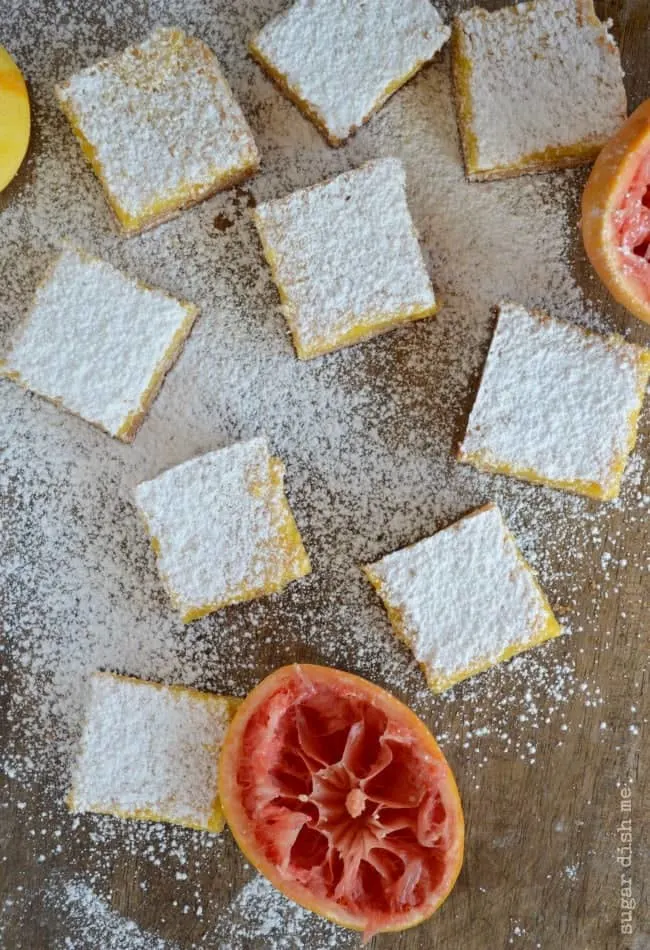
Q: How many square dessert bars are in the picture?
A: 9